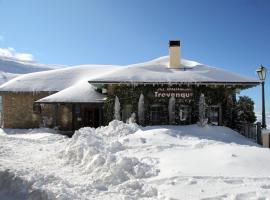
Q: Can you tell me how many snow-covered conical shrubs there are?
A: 4